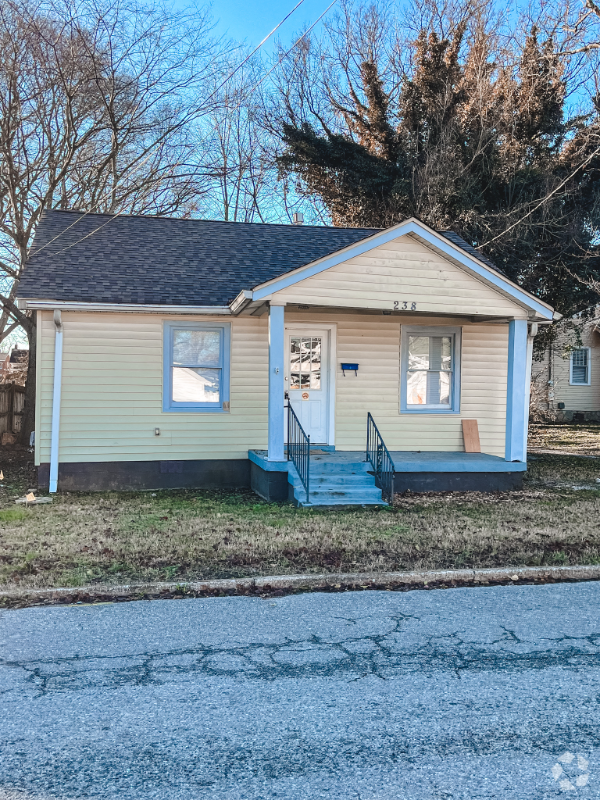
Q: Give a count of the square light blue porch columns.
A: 2